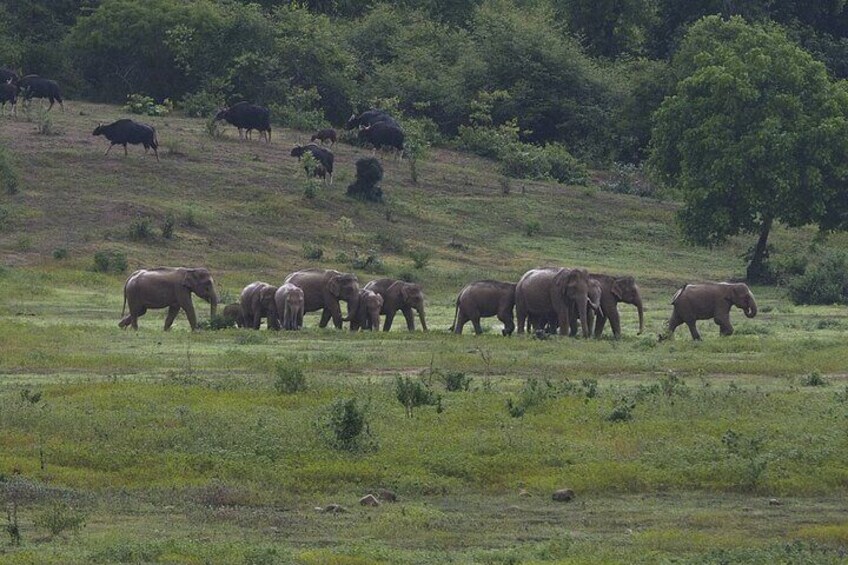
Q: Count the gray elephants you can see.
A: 12